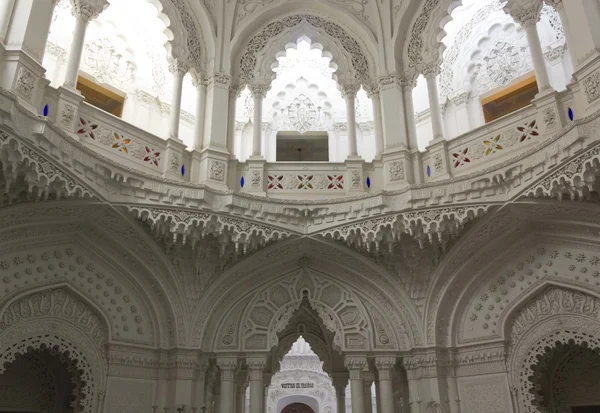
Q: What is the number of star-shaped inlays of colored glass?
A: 9